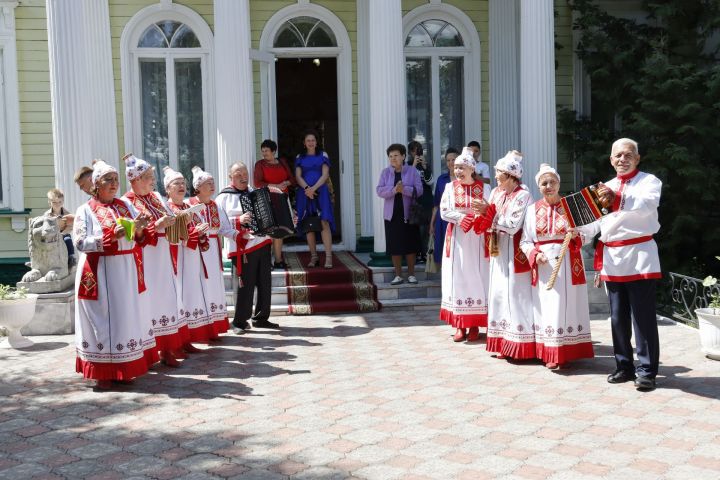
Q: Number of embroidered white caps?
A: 7